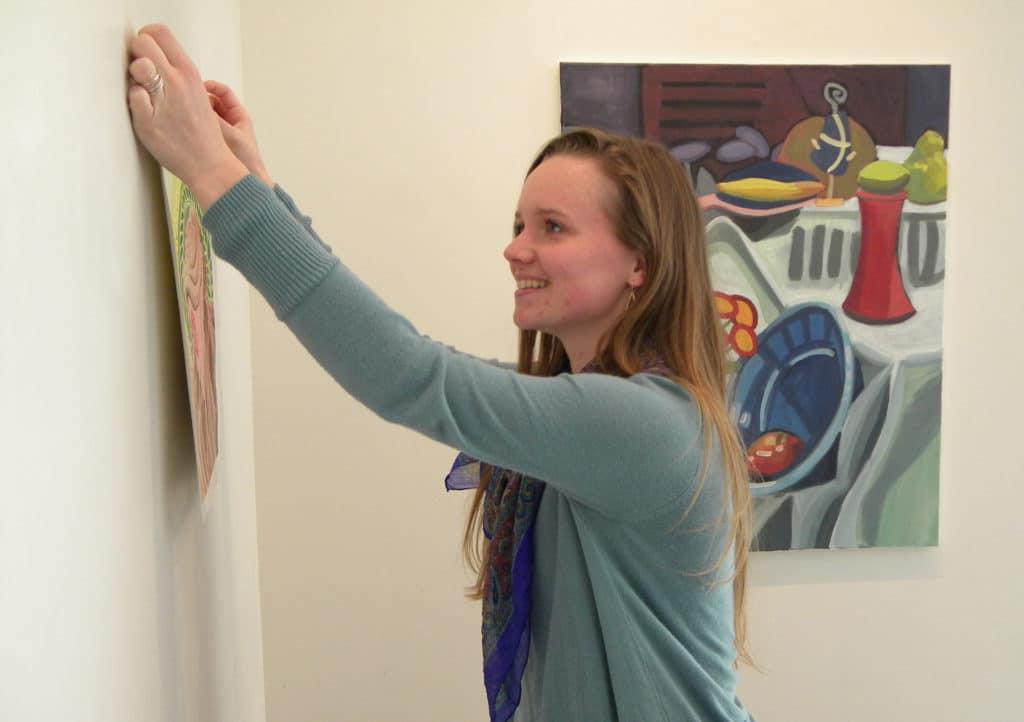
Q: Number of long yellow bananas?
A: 1